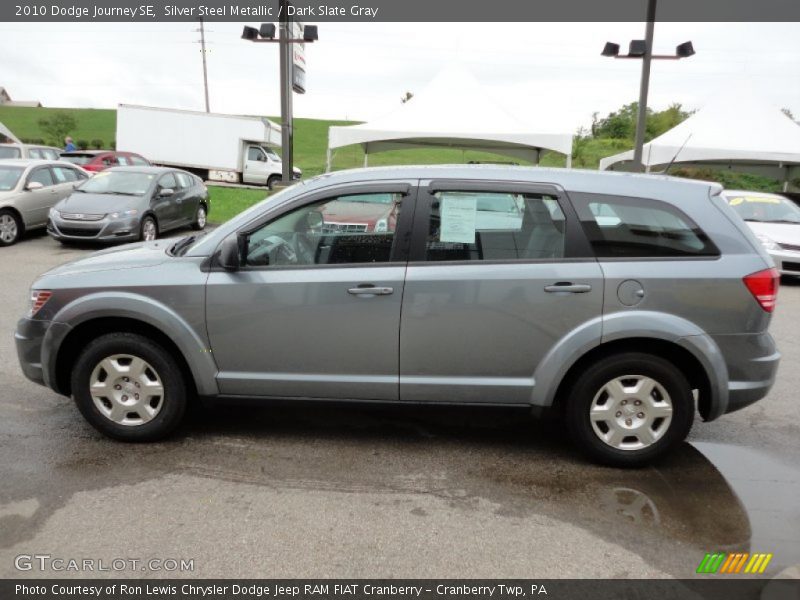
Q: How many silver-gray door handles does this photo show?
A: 2